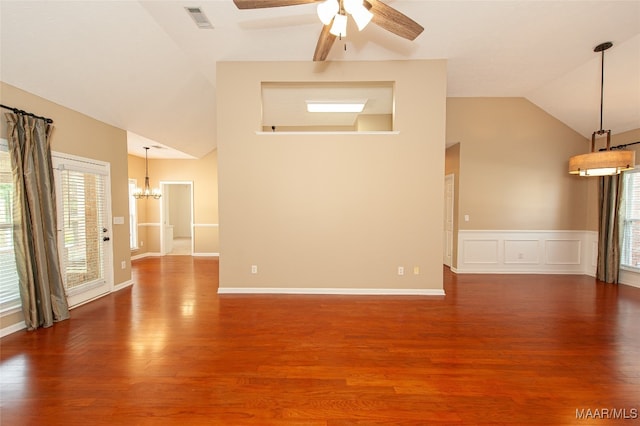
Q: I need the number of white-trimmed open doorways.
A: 1